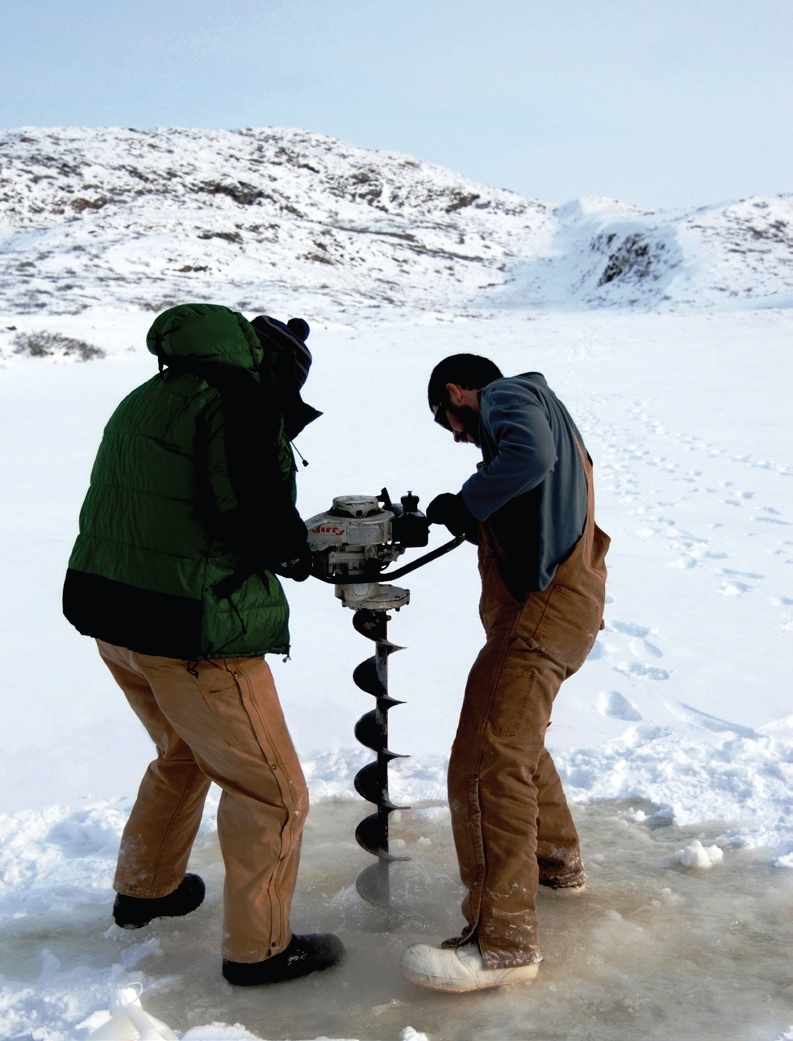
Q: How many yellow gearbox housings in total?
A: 0